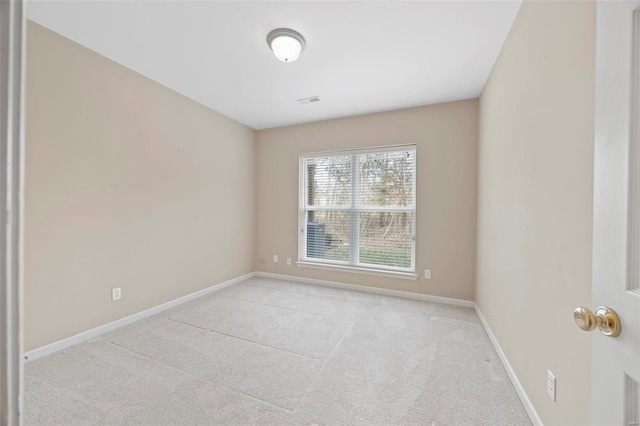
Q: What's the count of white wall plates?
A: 5